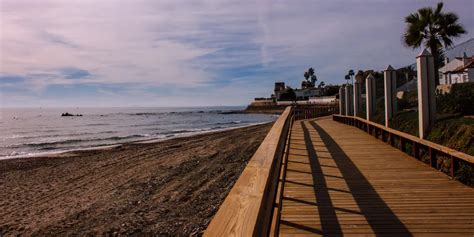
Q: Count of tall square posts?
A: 6